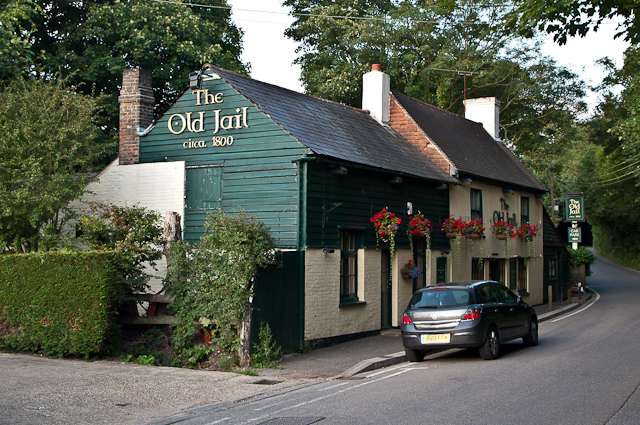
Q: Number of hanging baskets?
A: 7